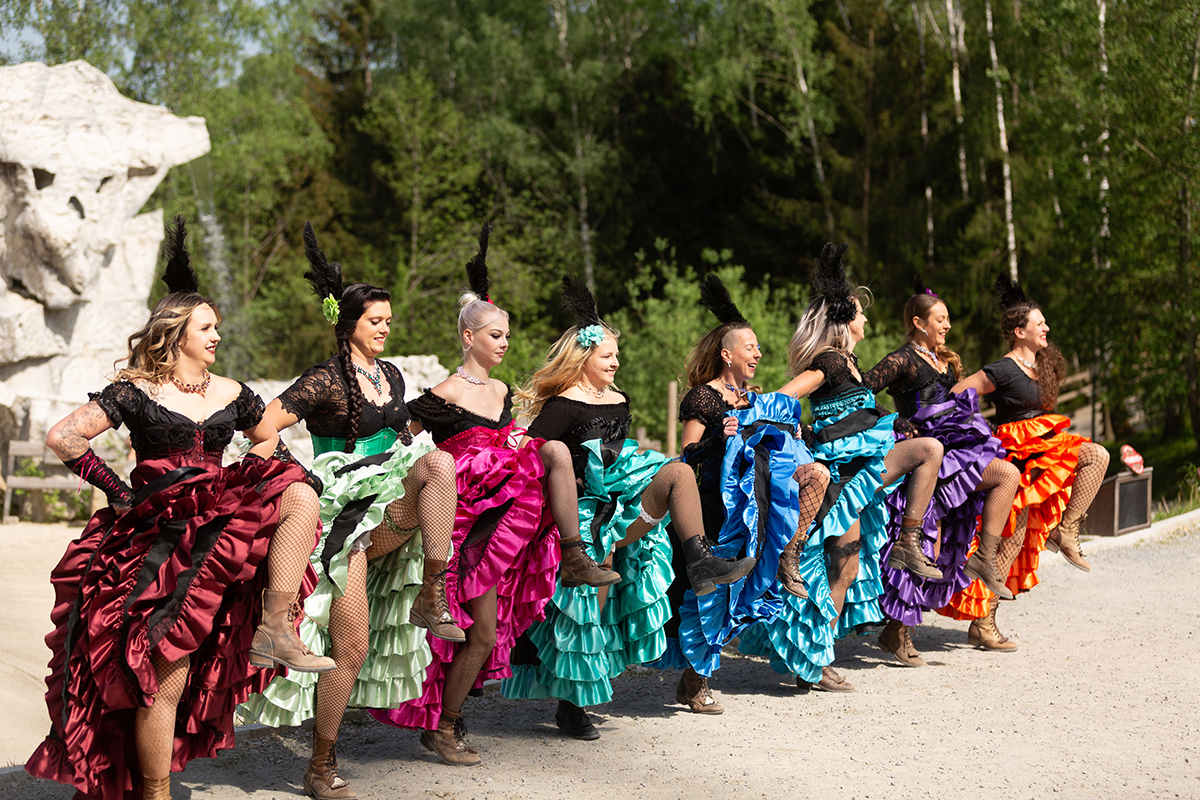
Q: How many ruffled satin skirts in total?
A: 8